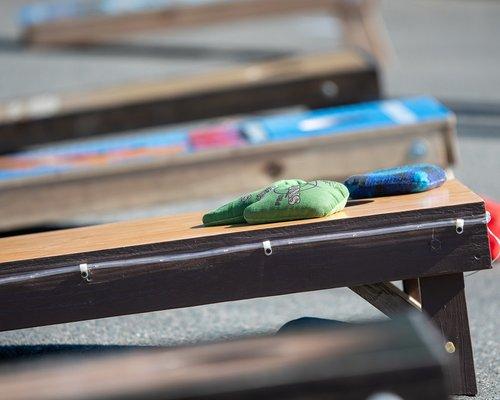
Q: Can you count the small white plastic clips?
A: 3